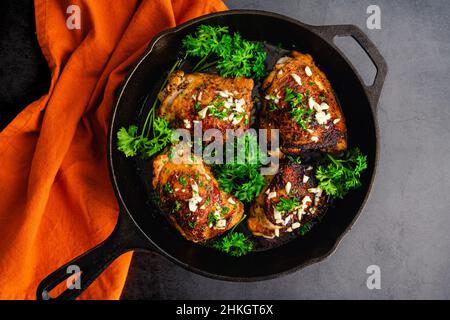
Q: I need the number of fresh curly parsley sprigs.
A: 5